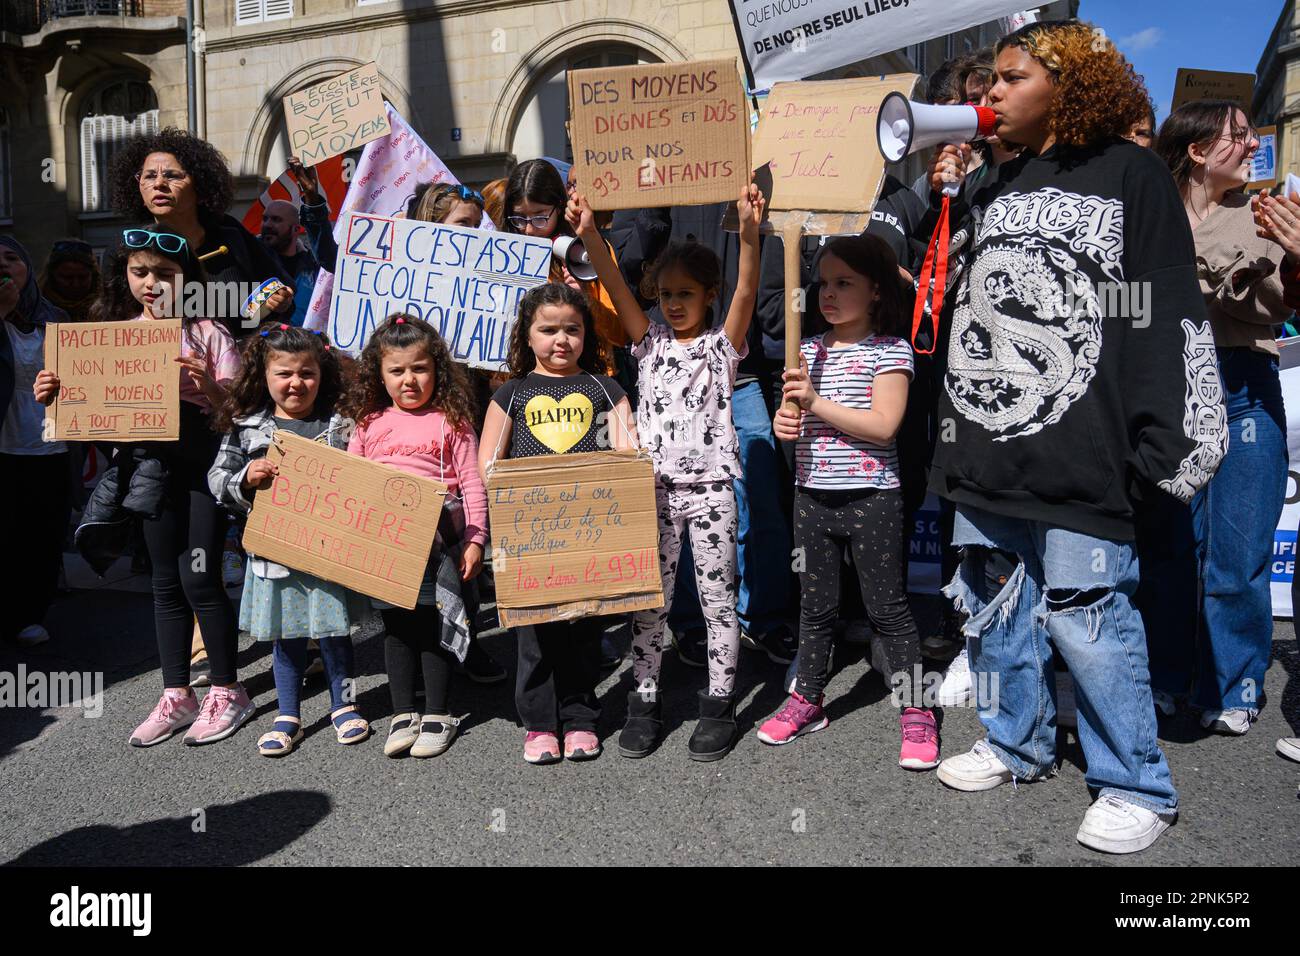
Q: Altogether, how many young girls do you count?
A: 6